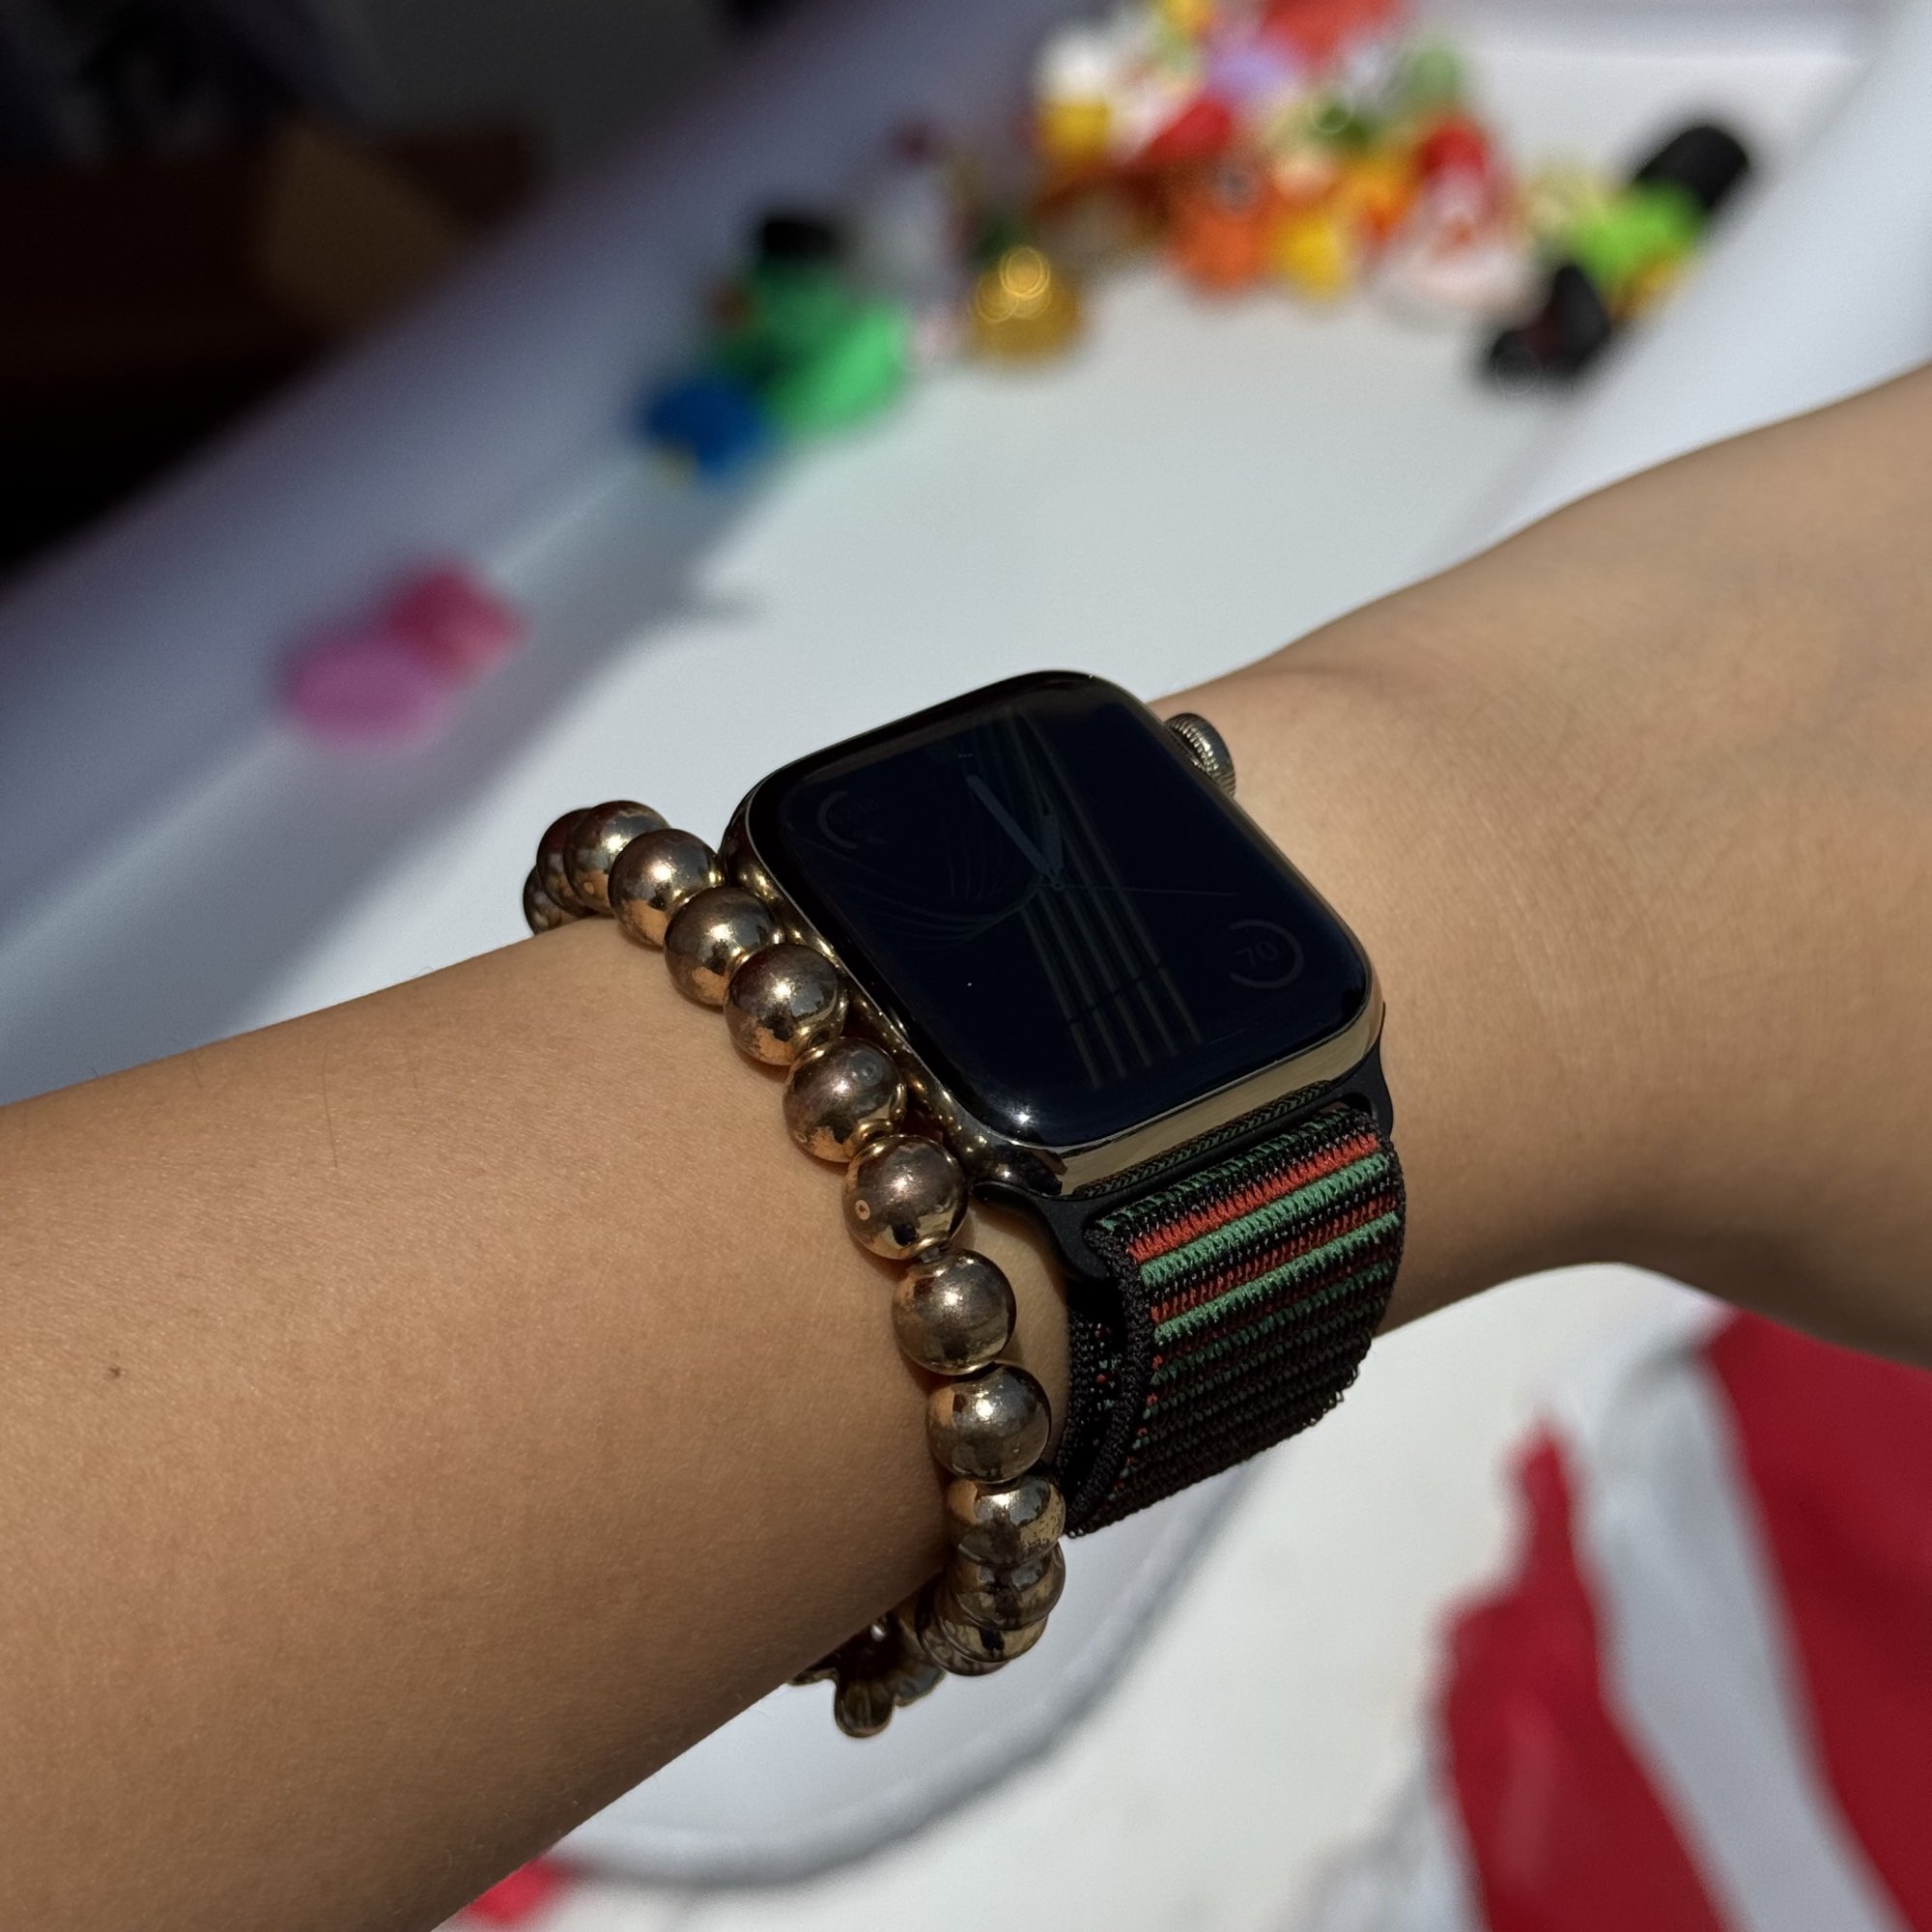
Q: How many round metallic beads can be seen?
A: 14